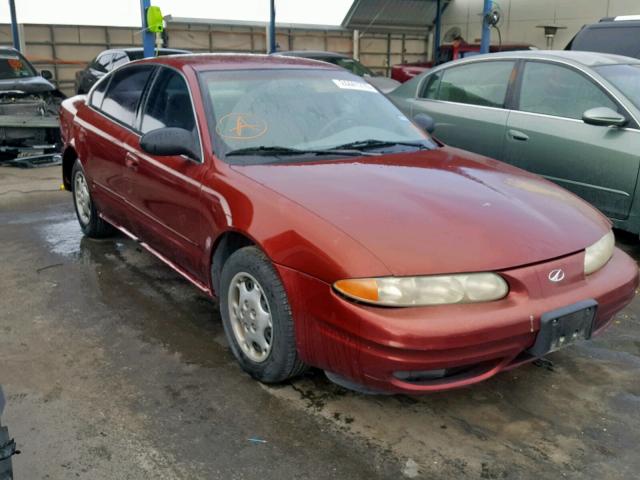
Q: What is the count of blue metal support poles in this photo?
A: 5